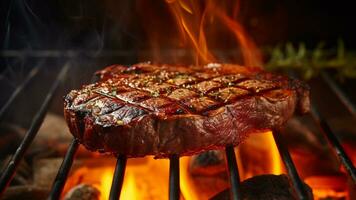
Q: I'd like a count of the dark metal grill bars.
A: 9